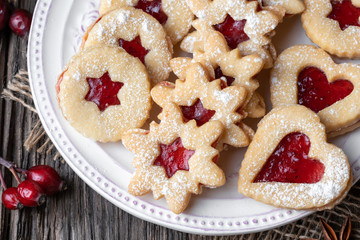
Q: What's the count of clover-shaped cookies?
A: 0